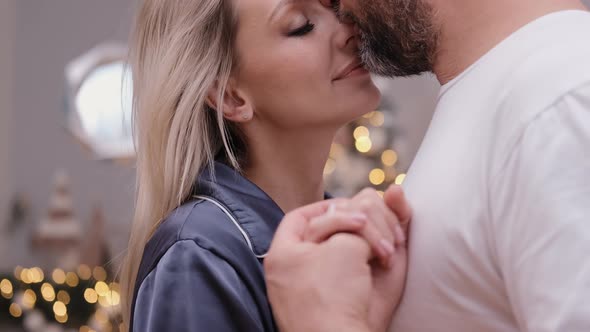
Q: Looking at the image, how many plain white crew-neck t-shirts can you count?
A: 1